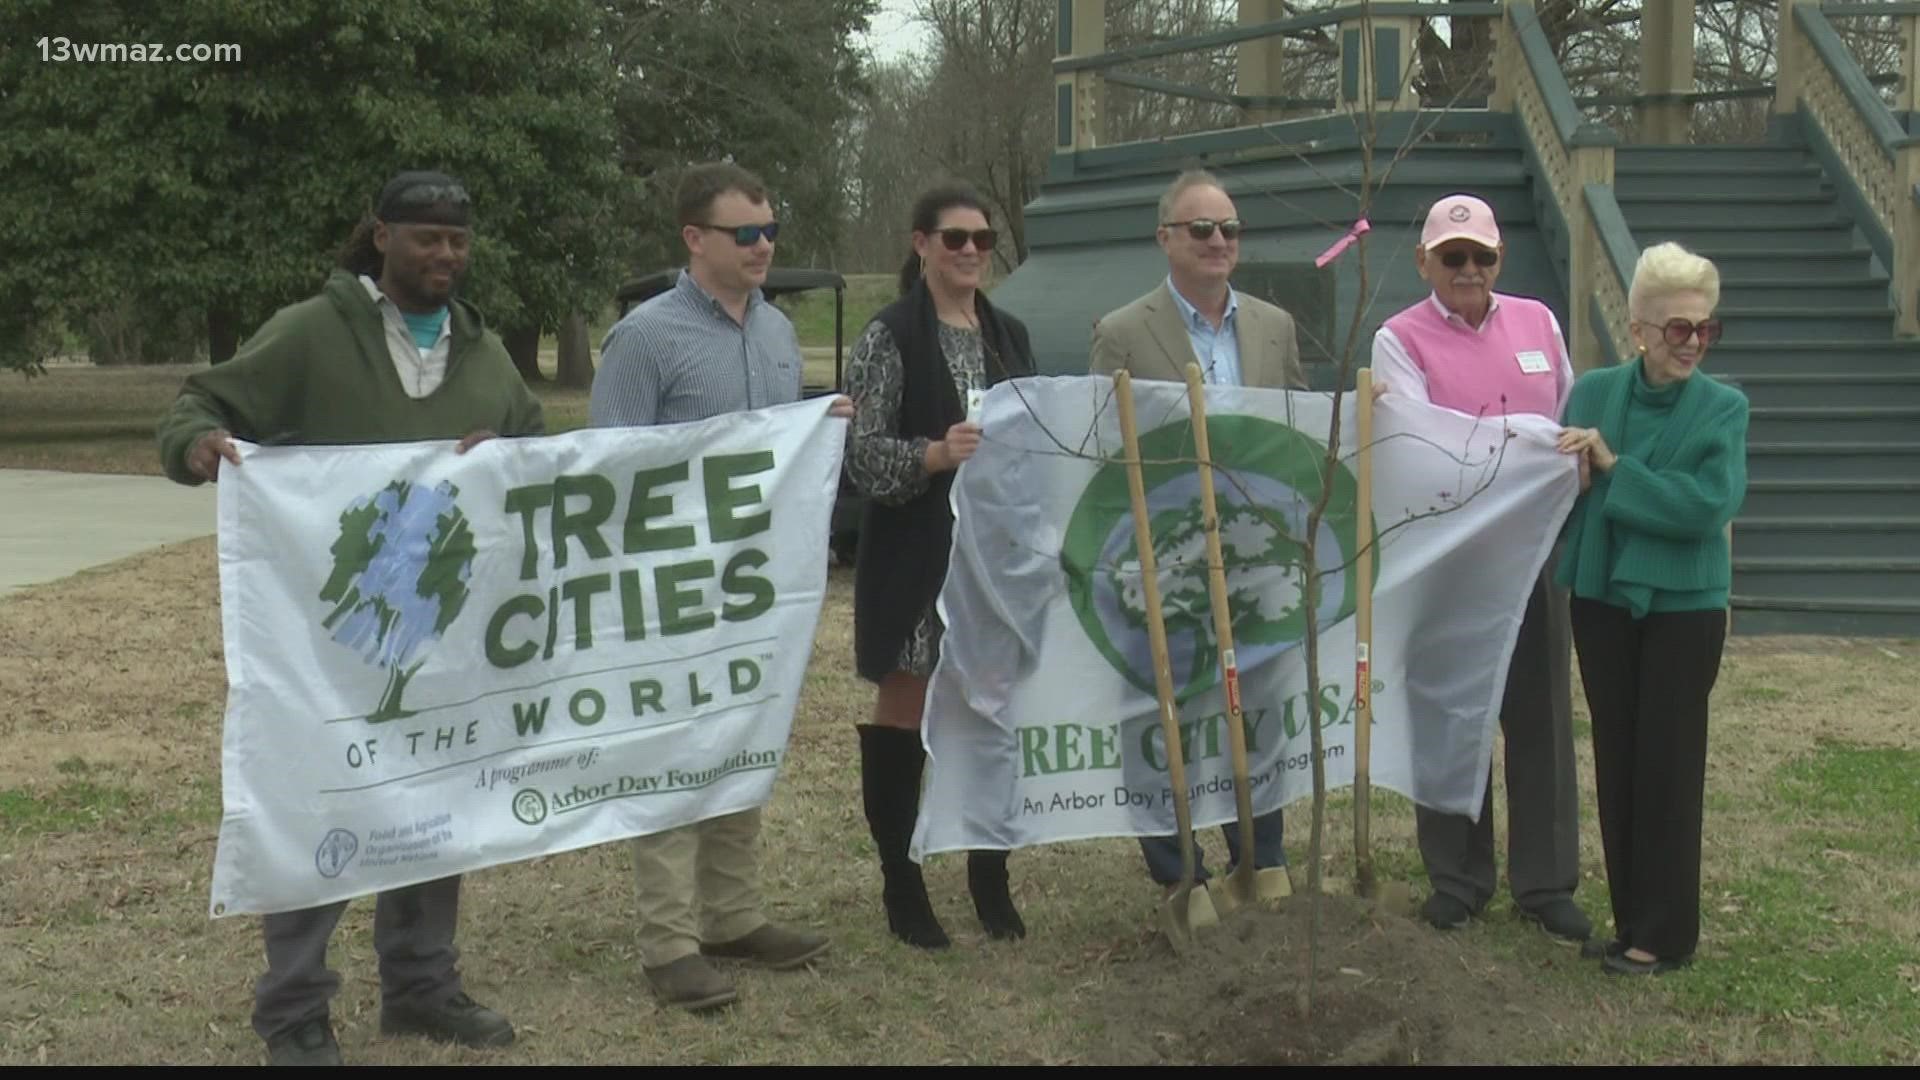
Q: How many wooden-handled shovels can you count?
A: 3